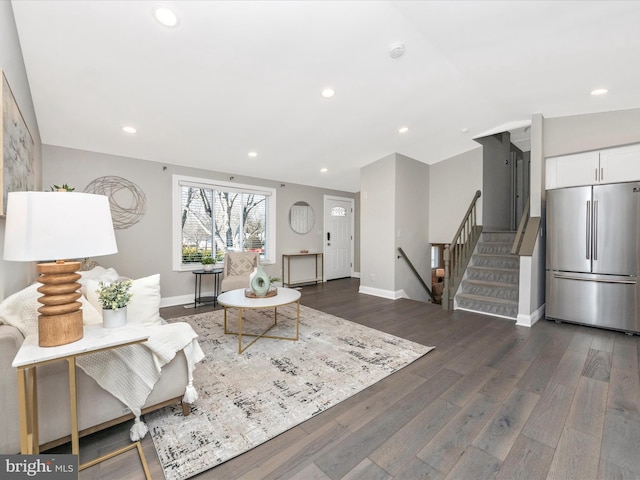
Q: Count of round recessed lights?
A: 7